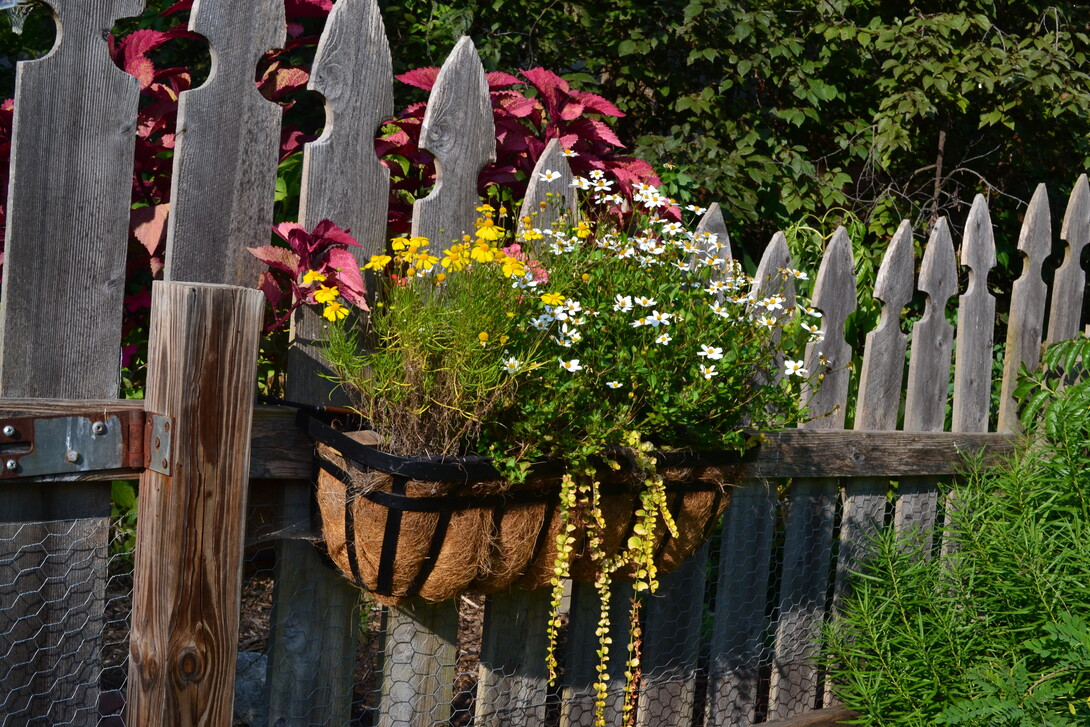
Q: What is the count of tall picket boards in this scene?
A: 13